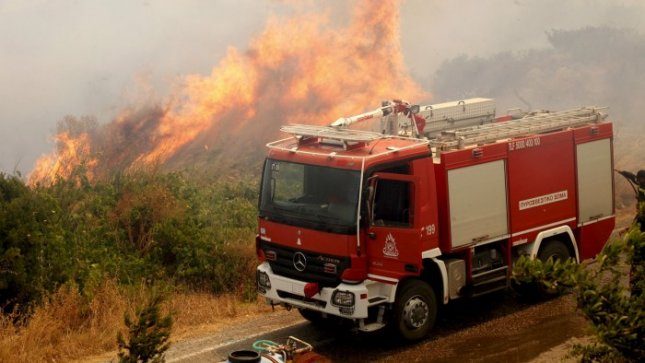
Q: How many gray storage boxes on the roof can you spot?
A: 1